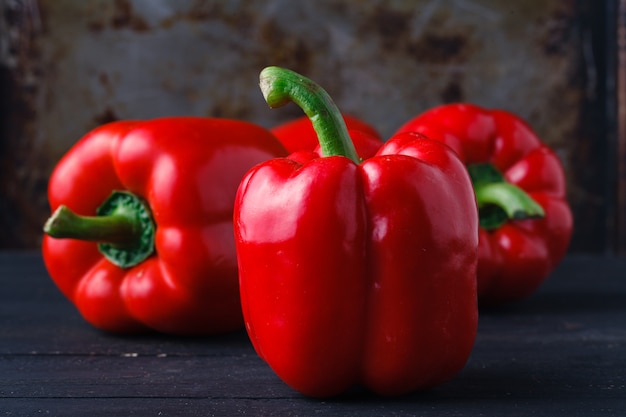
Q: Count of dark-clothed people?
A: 0